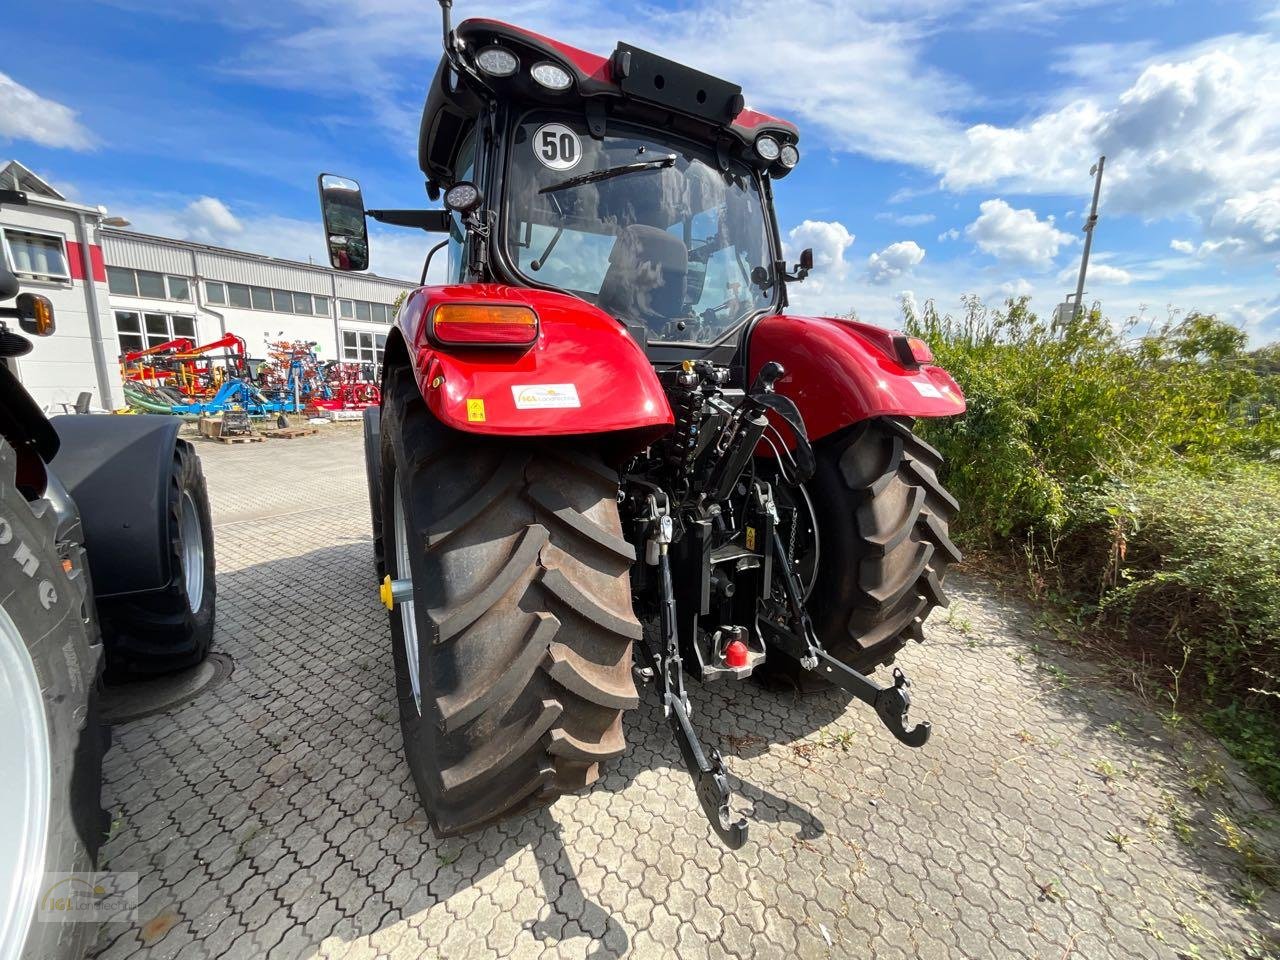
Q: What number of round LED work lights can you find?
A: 5